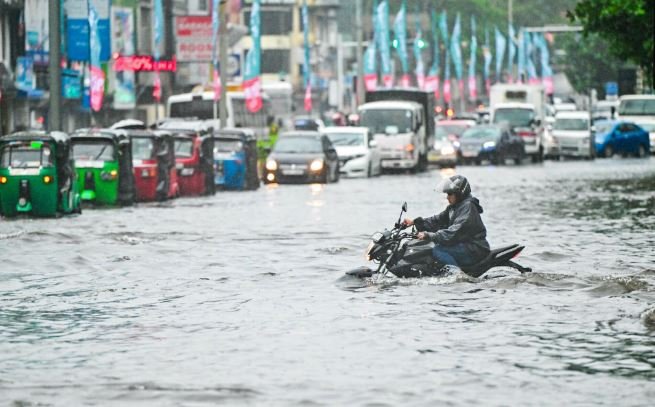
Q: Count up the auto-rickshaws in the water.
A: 5